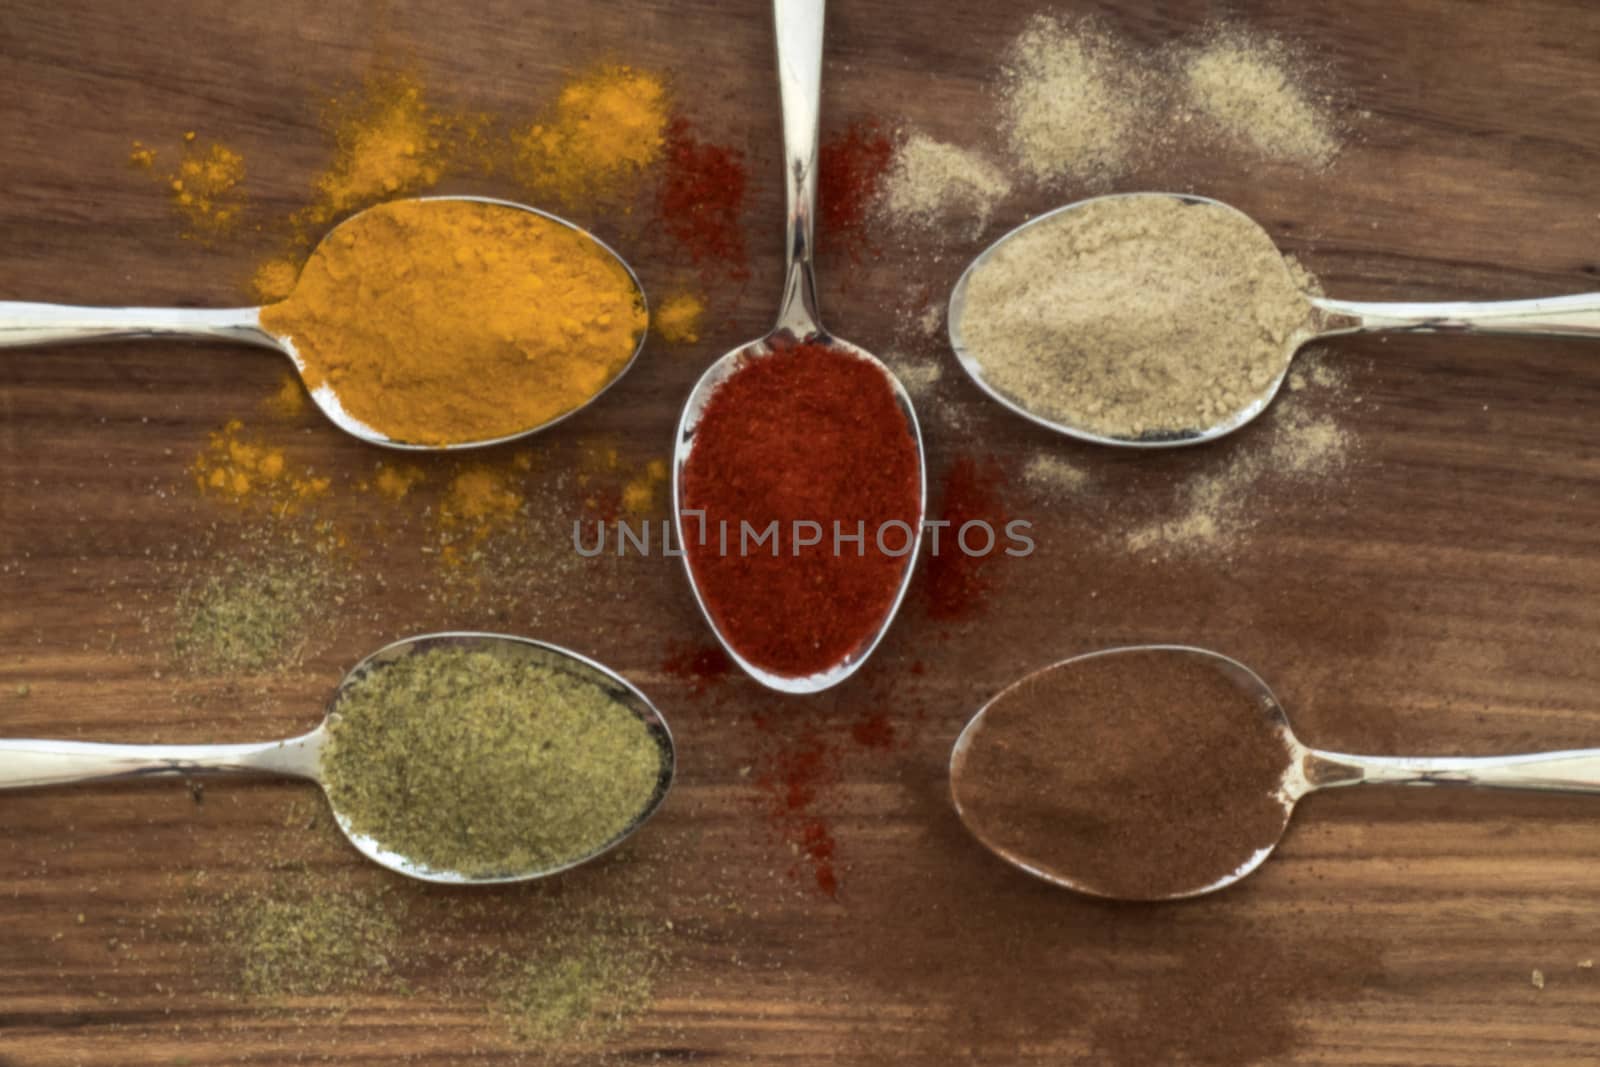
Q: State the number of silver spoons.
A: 5